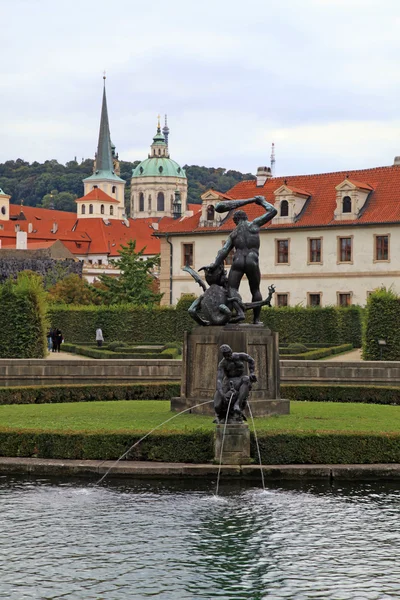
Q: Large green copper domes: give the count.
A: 1